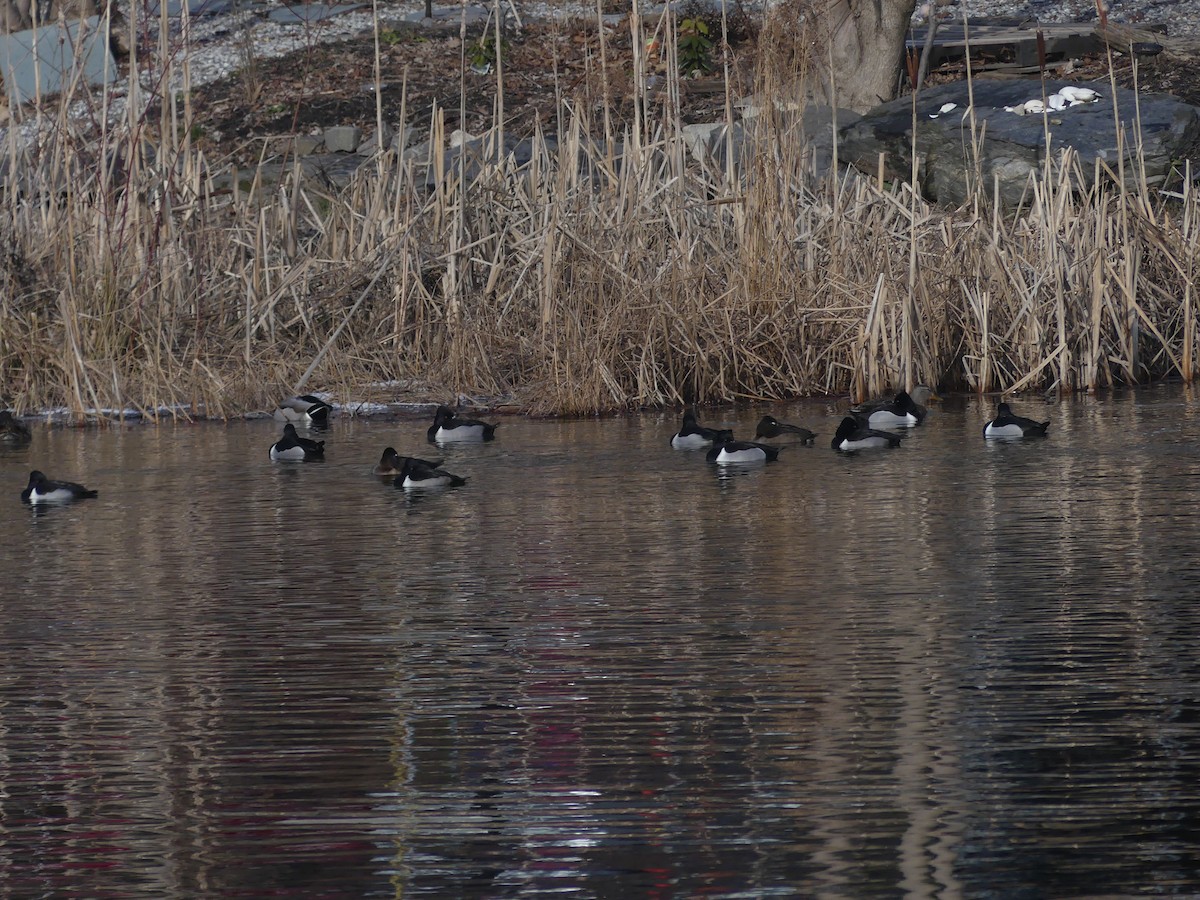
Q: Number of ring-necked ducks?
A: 11